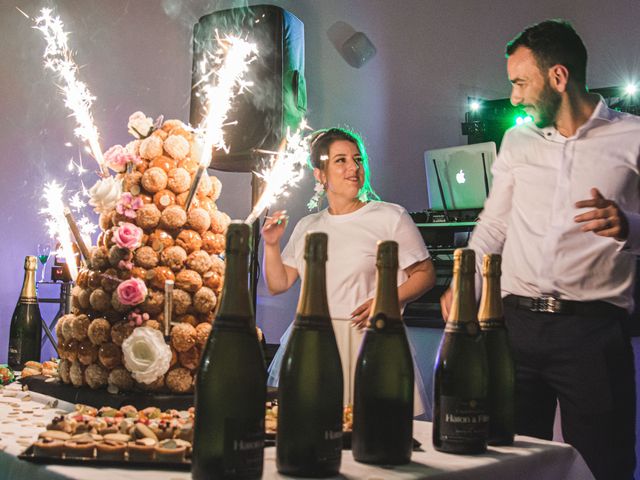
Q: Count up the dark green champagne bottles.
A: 6